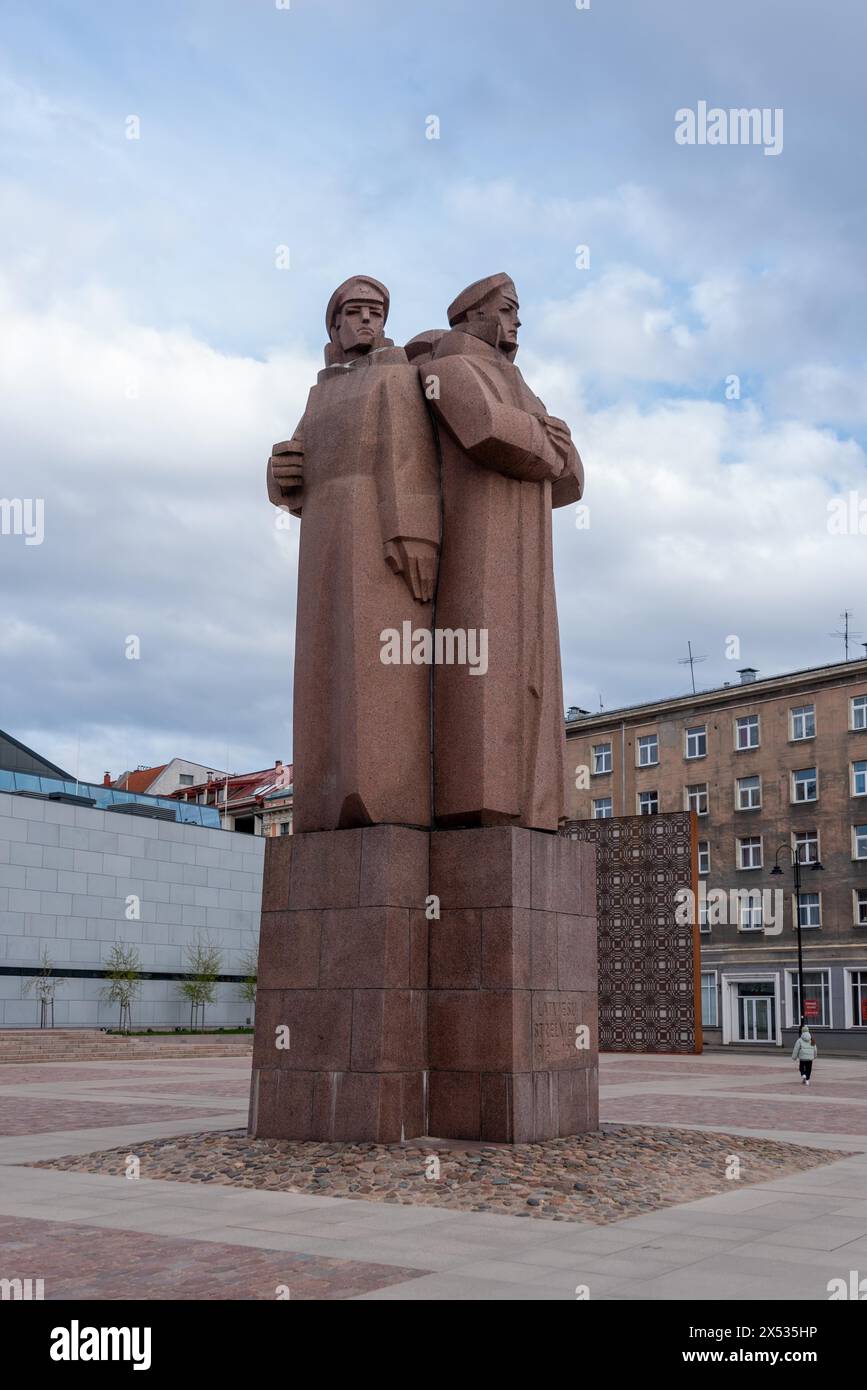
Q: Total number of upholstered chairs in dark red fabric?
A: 0